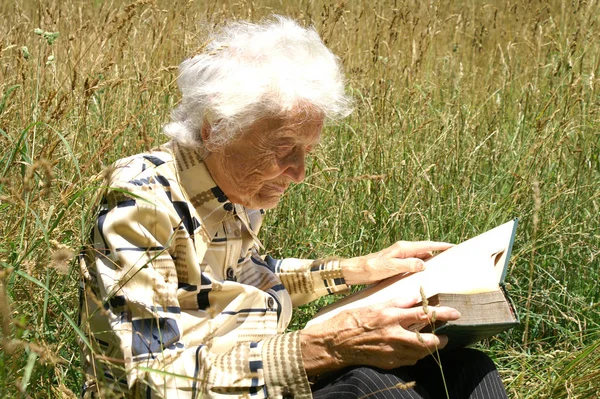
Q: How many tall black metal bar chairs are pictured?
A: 0